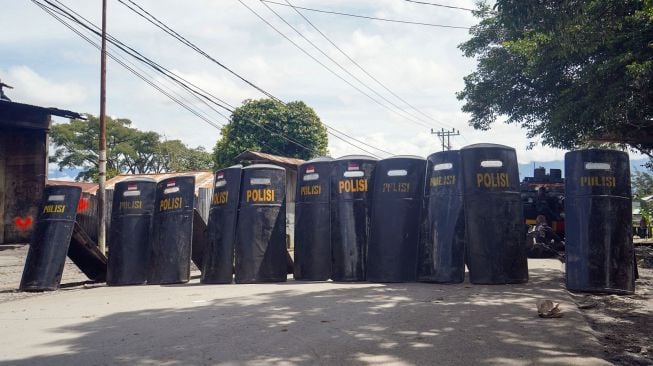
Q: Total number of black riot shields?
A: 11